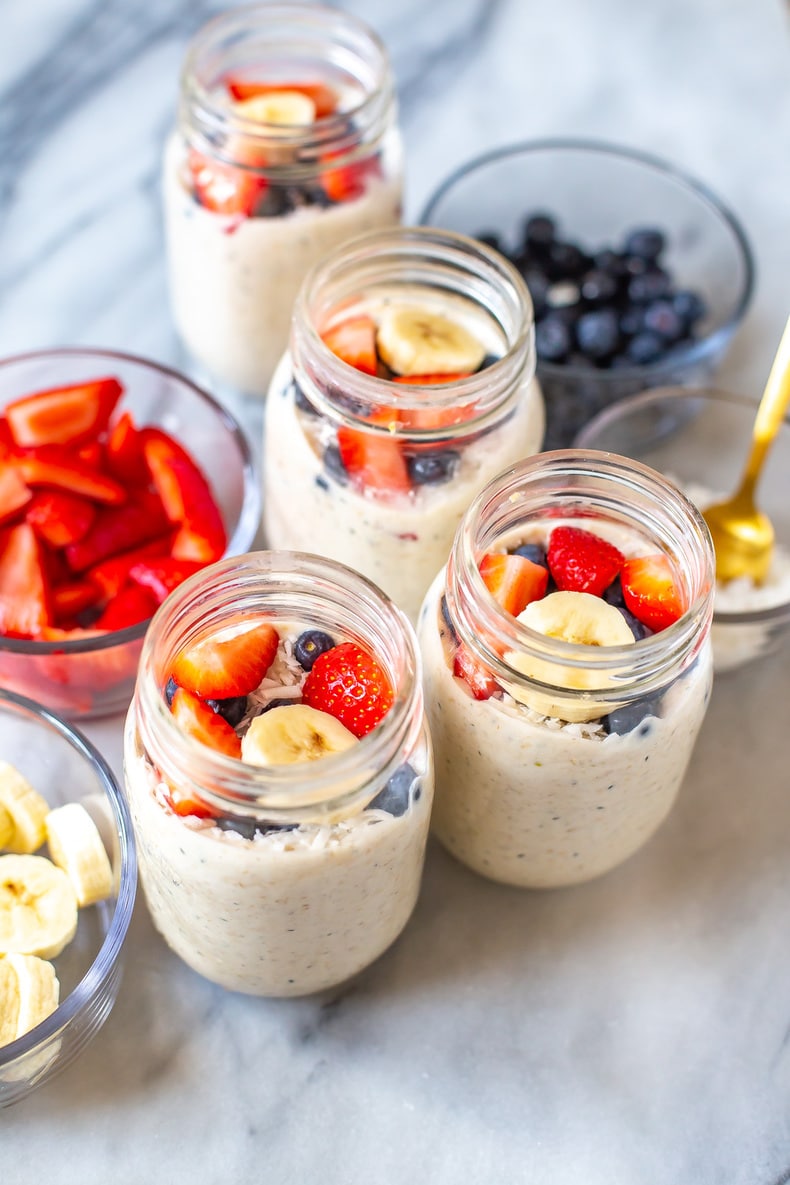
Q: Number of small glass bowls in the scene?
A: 4